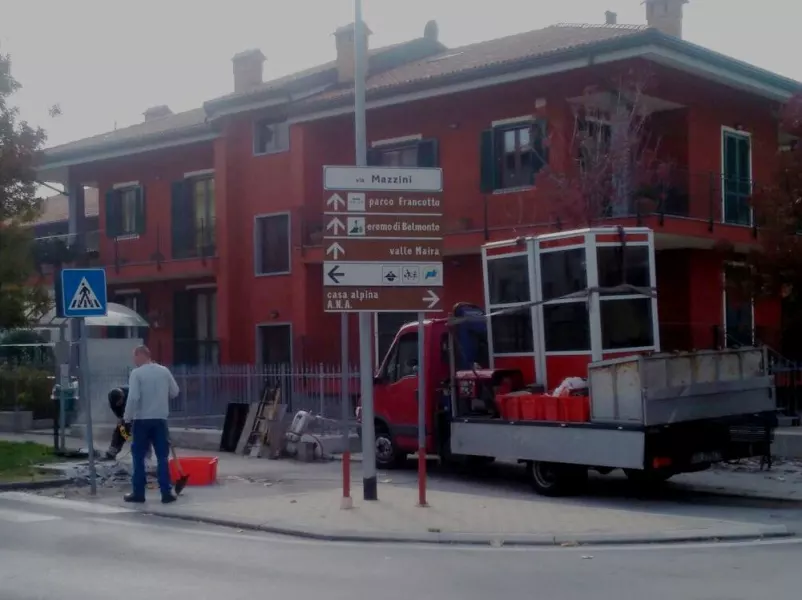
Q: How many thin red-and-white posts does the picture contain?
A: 2